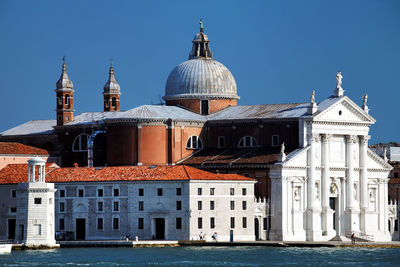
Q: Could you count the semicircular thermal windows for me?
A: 3